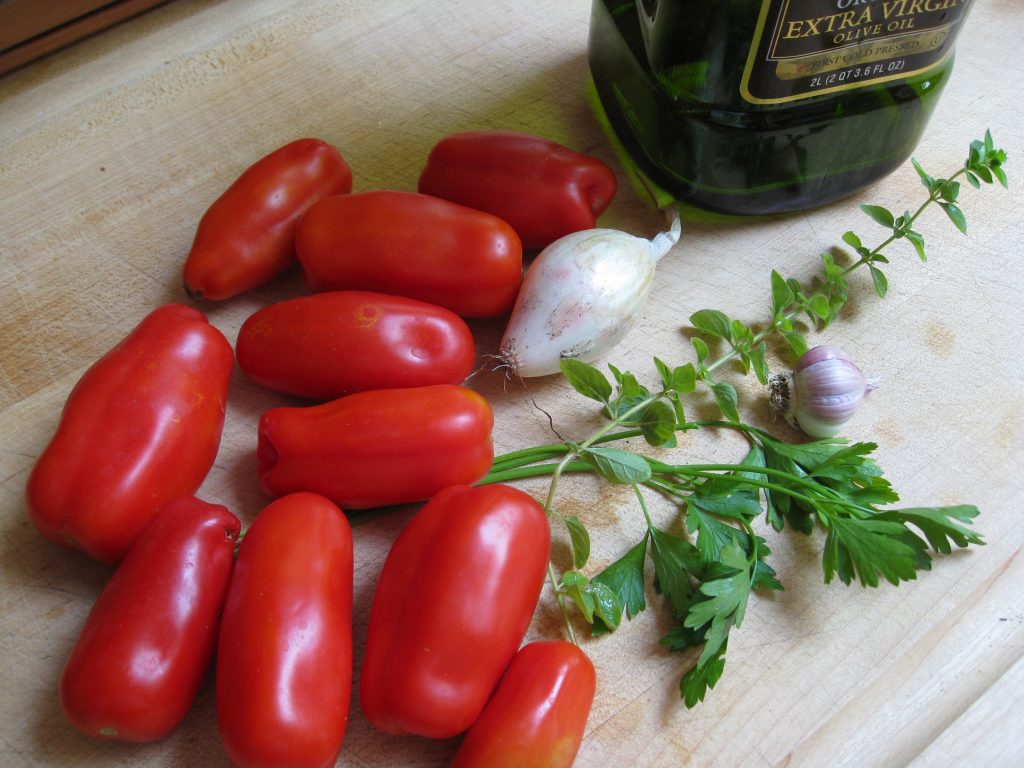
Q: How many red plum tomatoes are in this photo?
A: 10